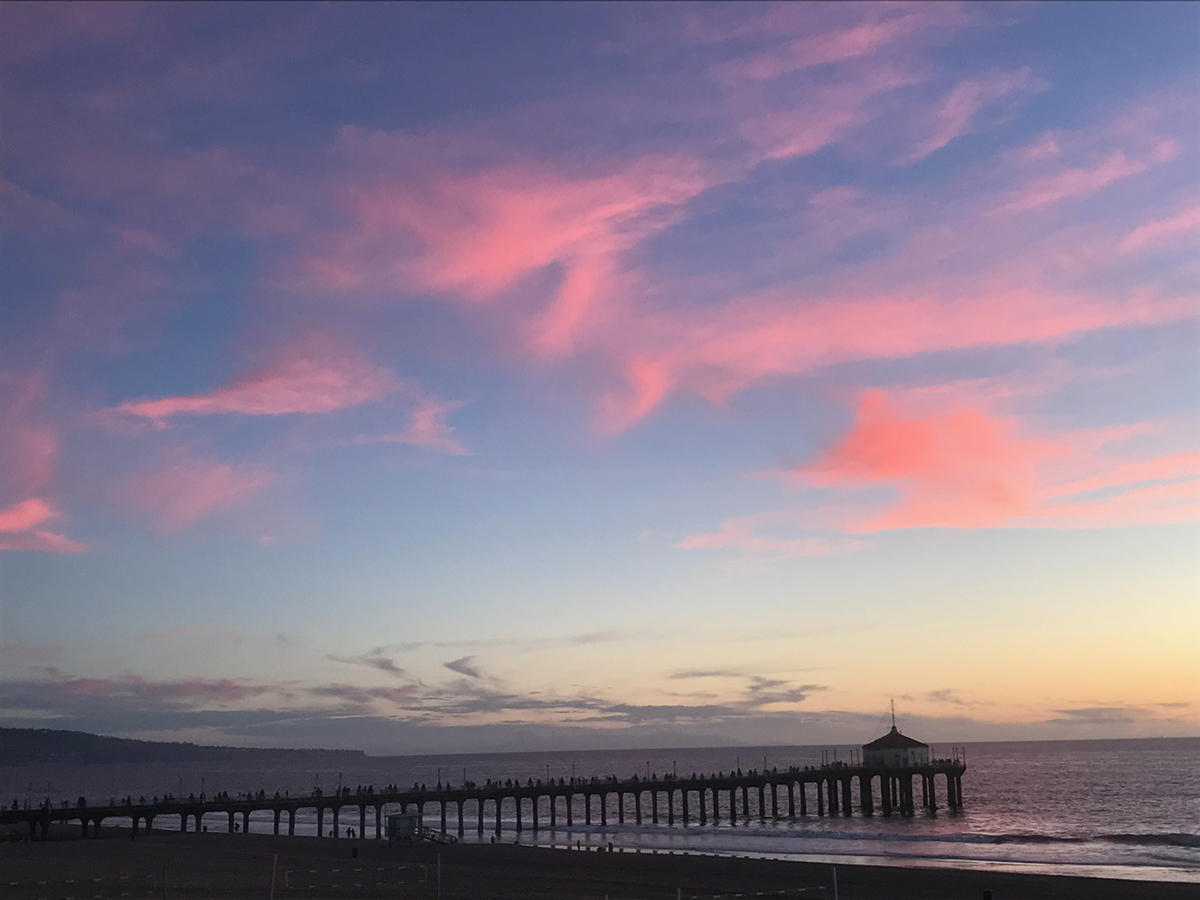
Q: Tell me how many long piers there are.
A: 1